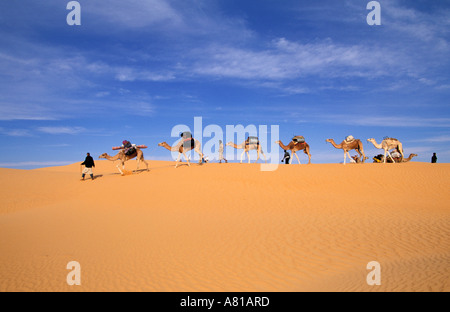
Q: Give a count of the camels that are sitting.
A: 1